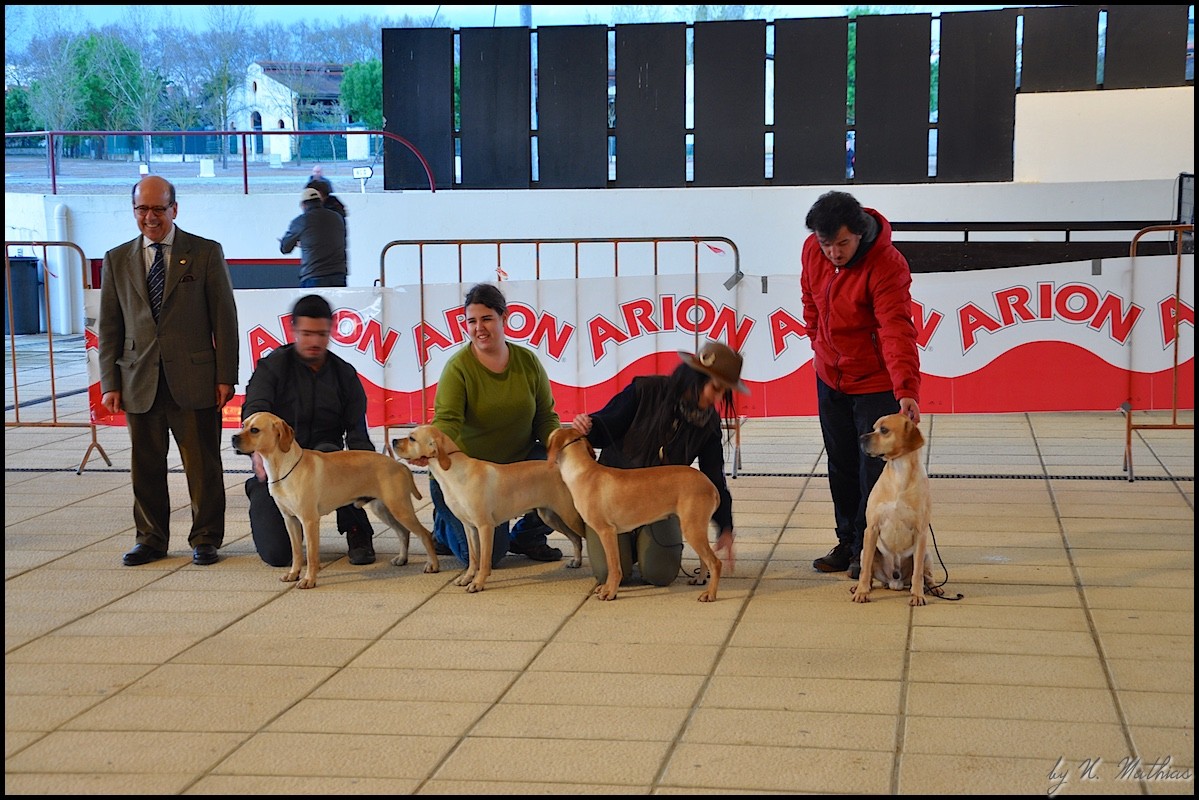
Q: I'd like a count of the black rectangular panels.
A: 10